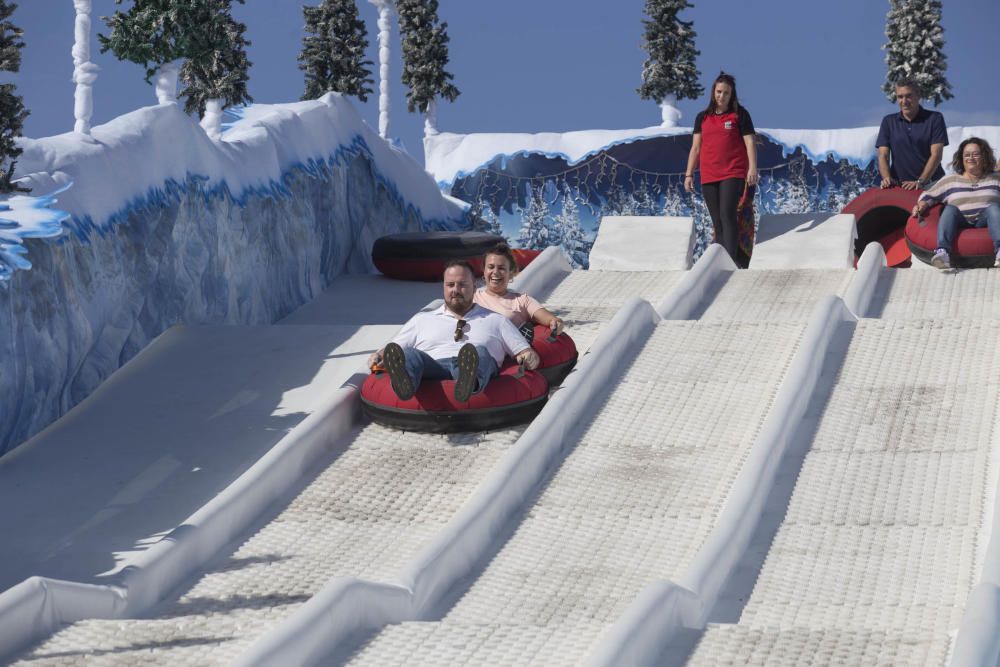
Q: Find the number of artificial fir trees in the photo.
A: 7